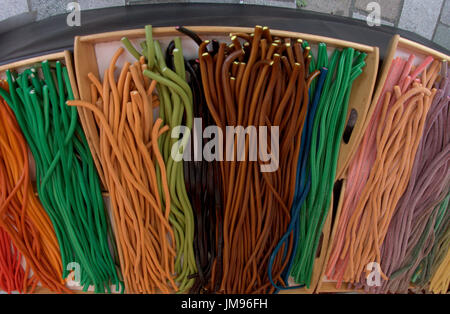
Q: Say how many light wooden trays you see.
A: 3